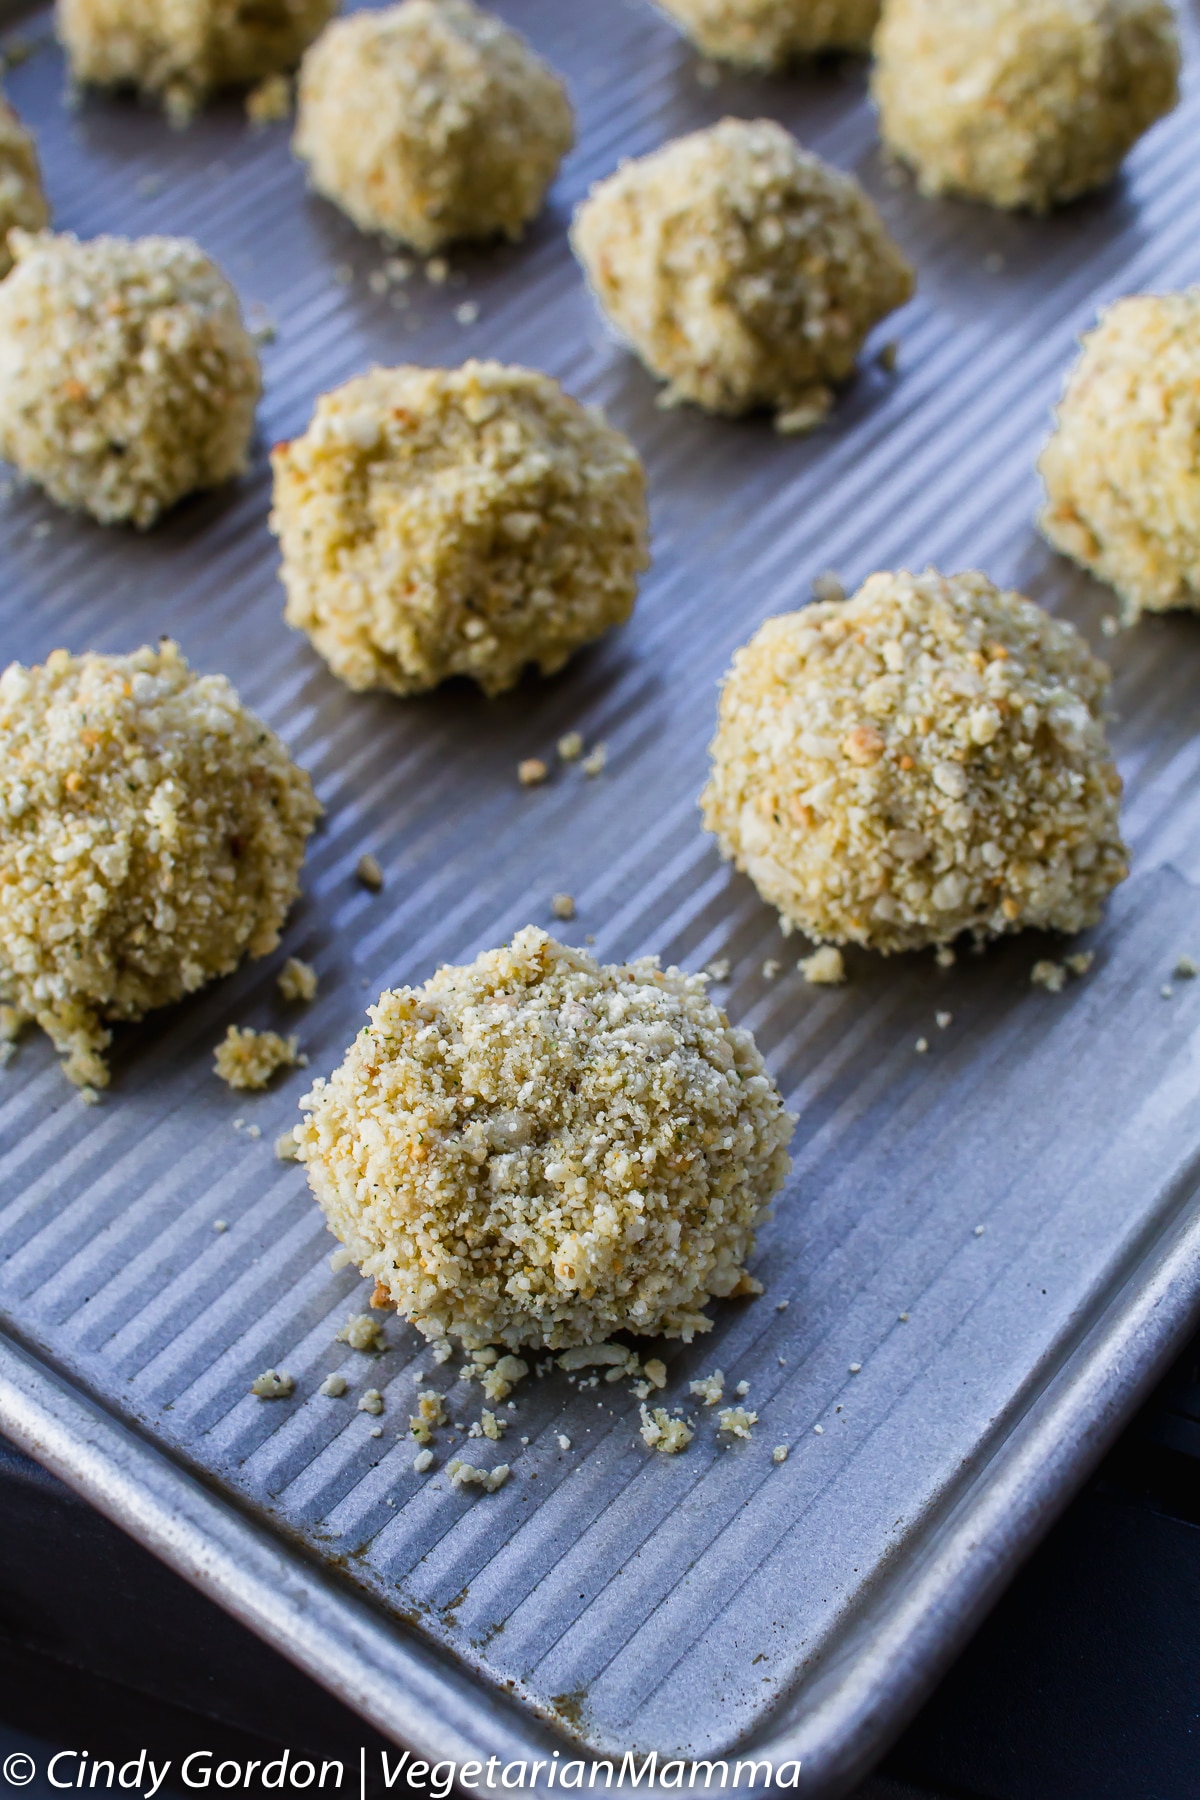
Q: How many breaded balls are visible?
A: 12